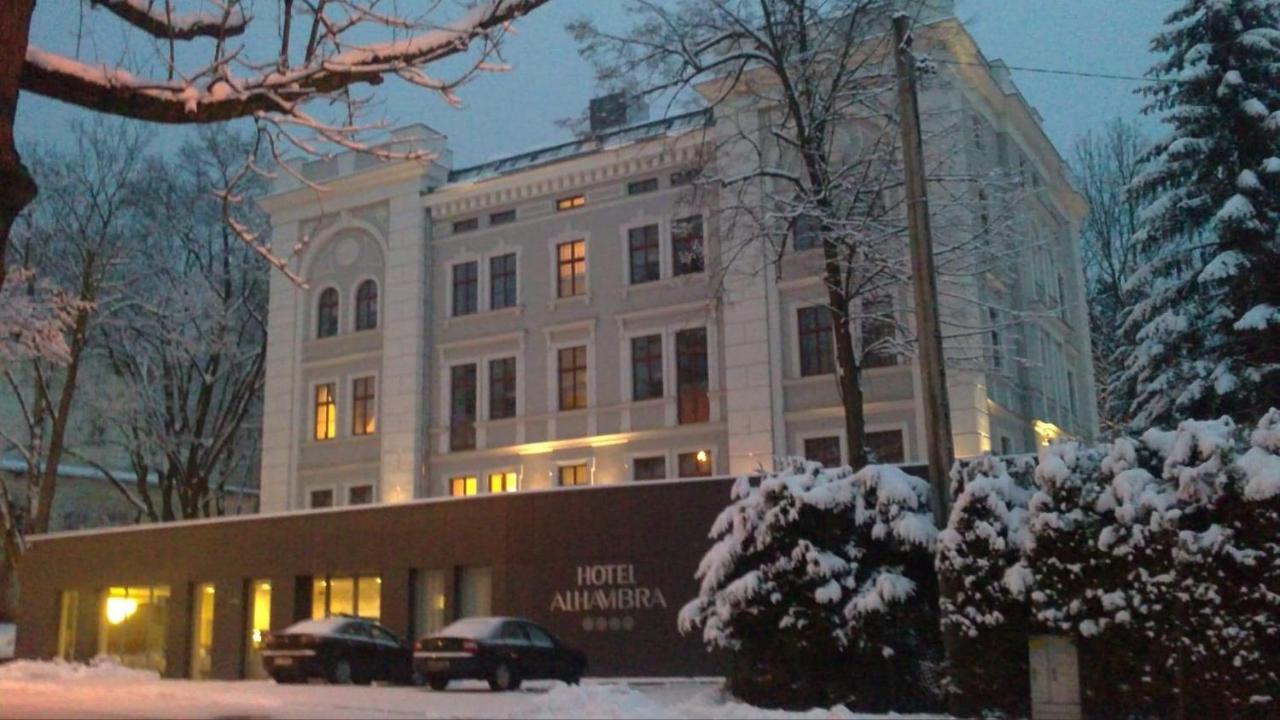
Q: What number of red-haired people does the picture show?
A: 0